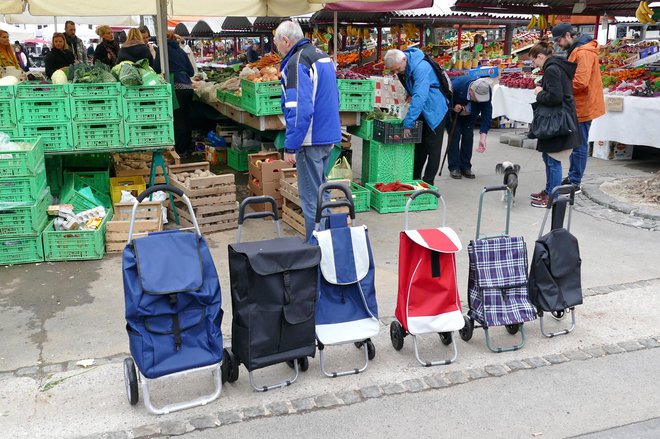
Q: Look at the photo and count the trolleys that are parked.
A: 6